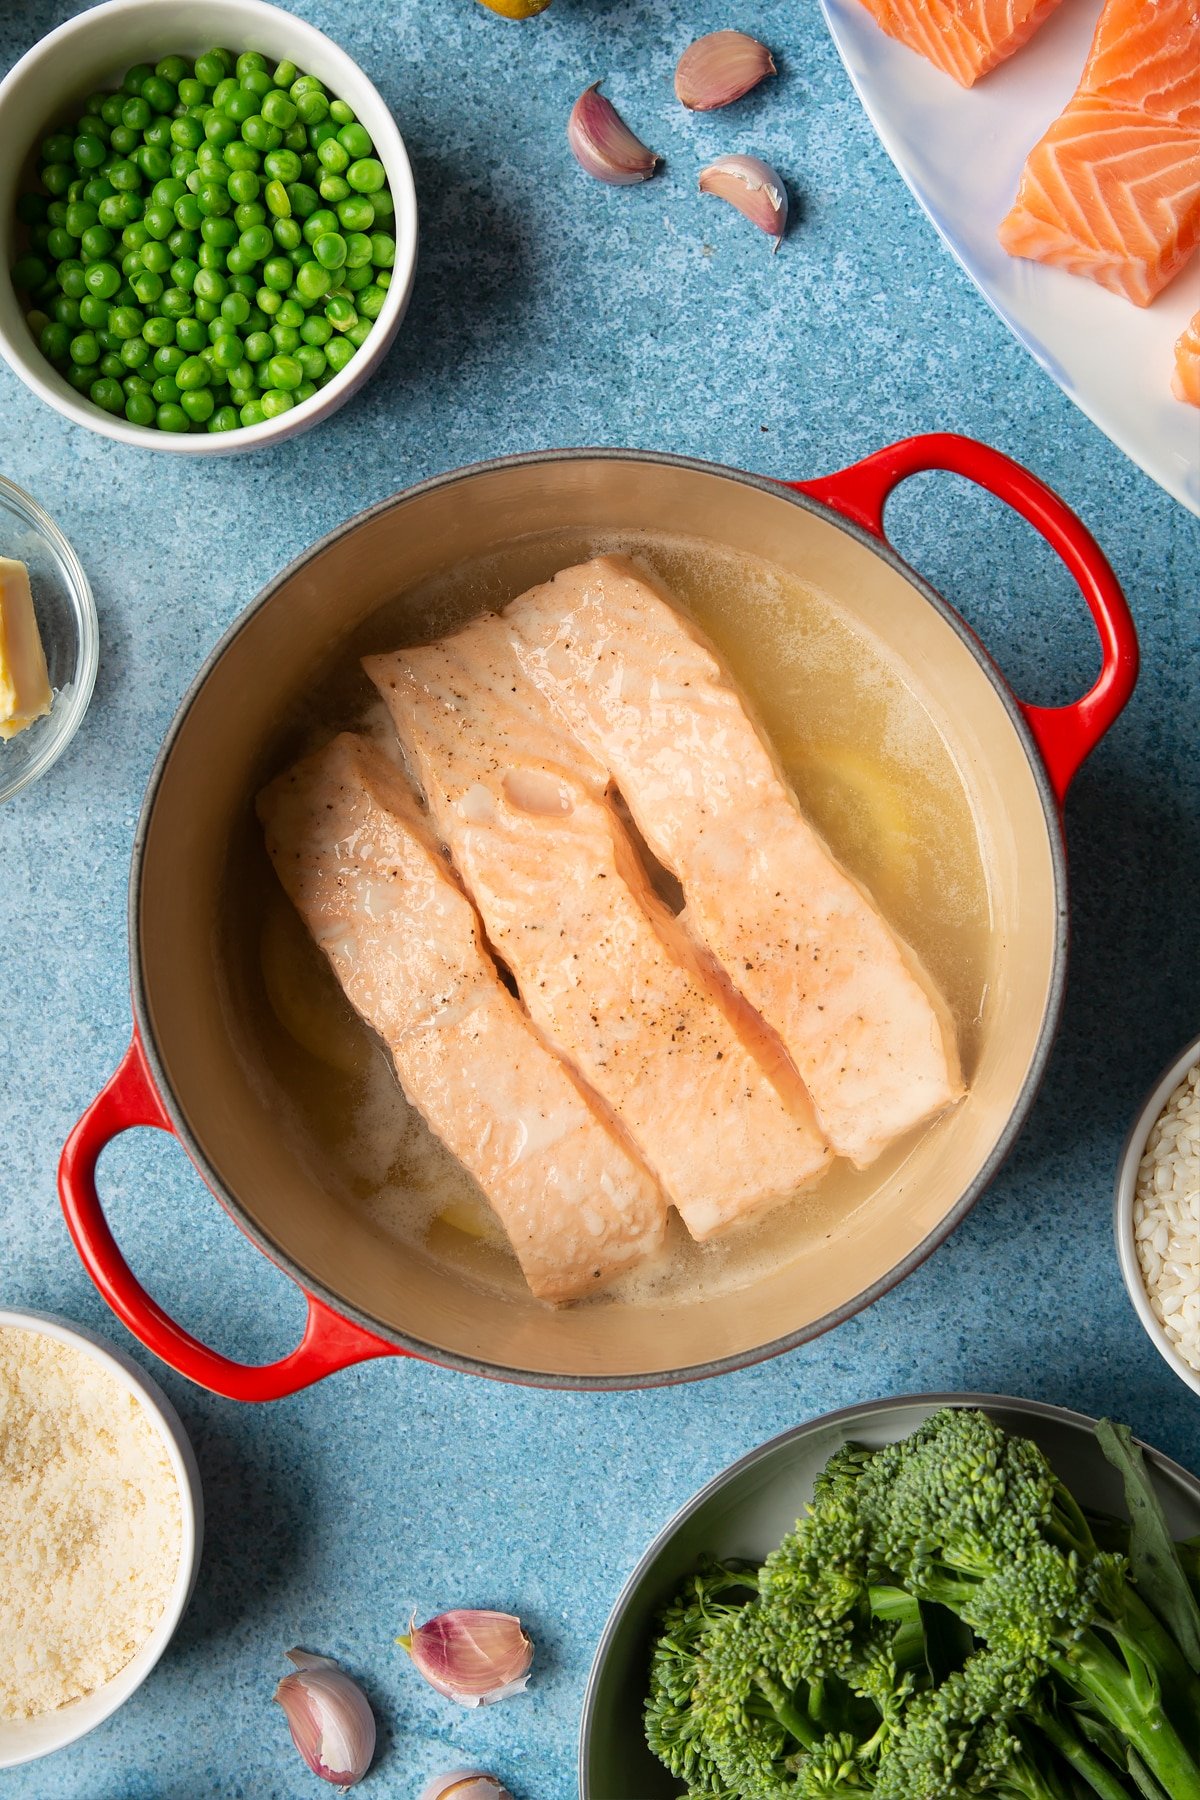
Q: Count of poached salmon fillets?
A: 3